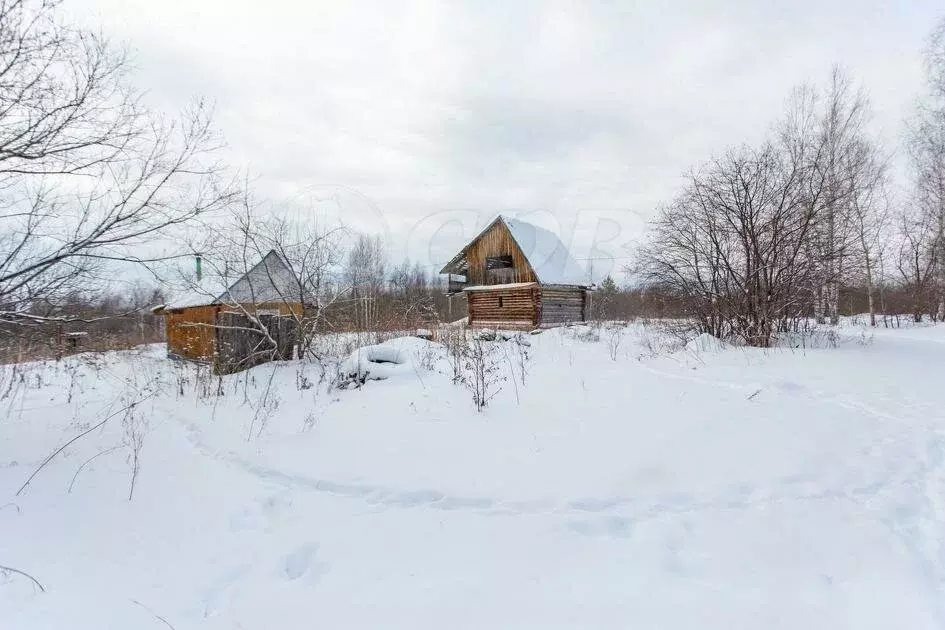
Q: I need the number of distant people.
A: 0